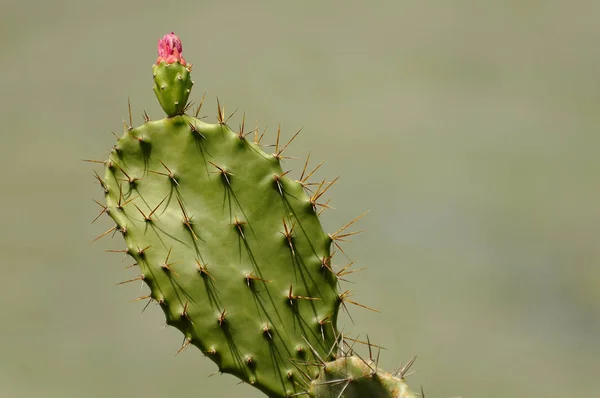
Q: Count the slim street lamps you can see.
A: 0